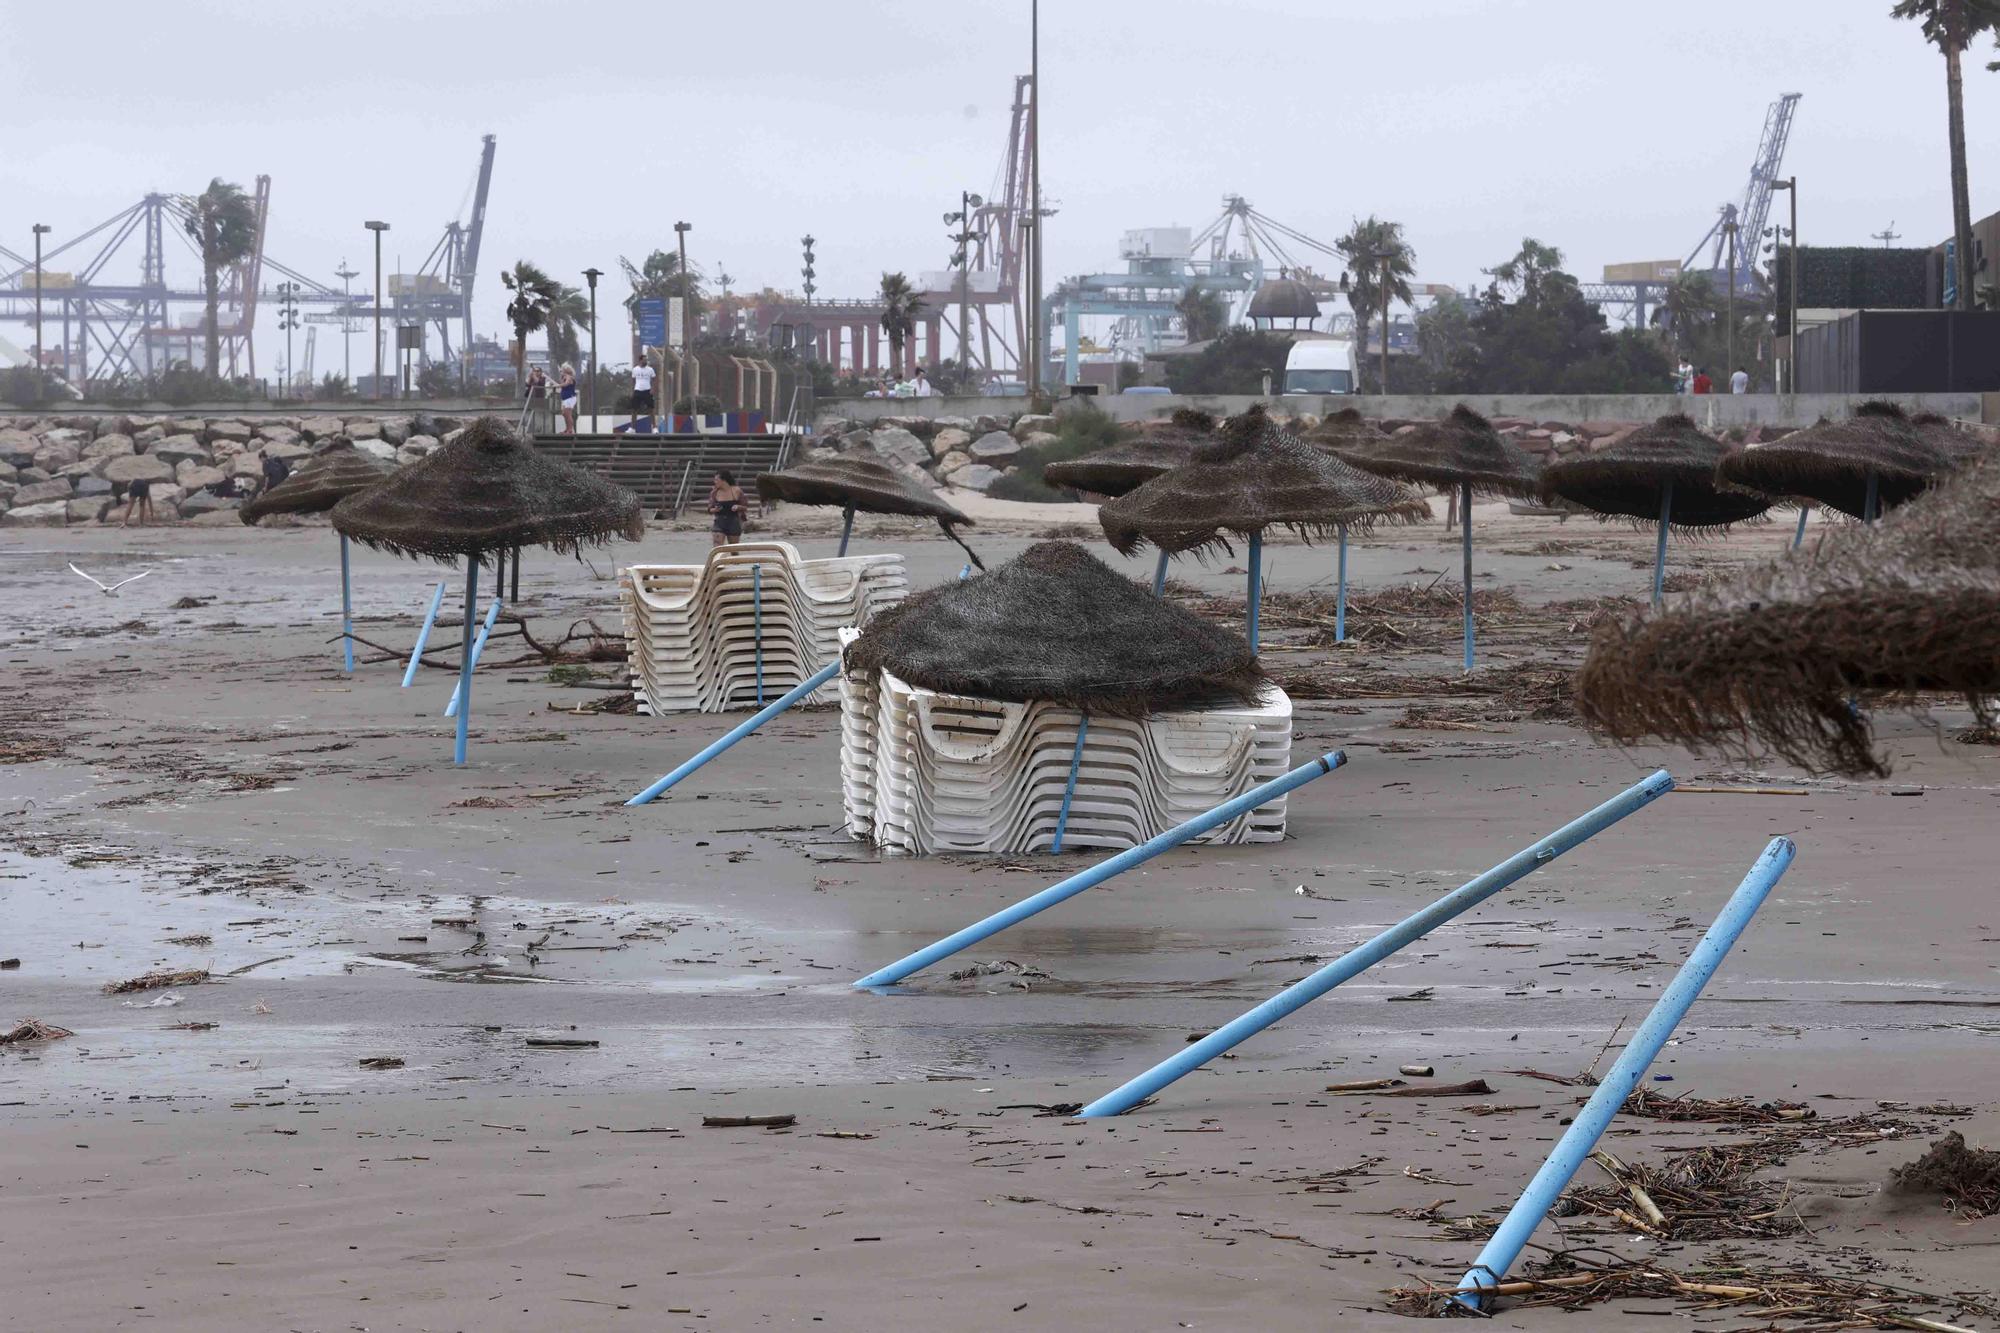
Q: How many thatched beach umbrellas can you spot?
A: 12